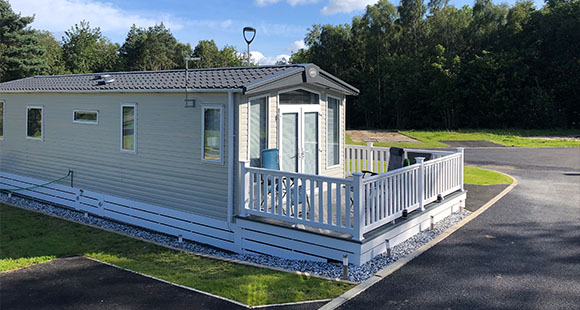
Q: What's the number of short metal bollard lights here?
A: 7